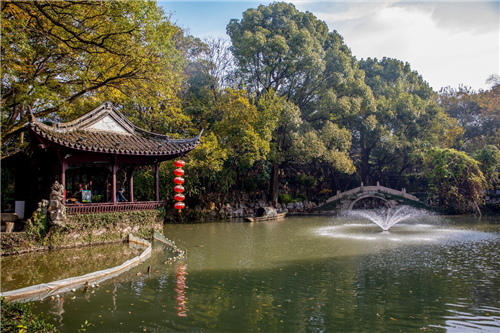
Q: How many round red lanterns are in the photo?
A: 6